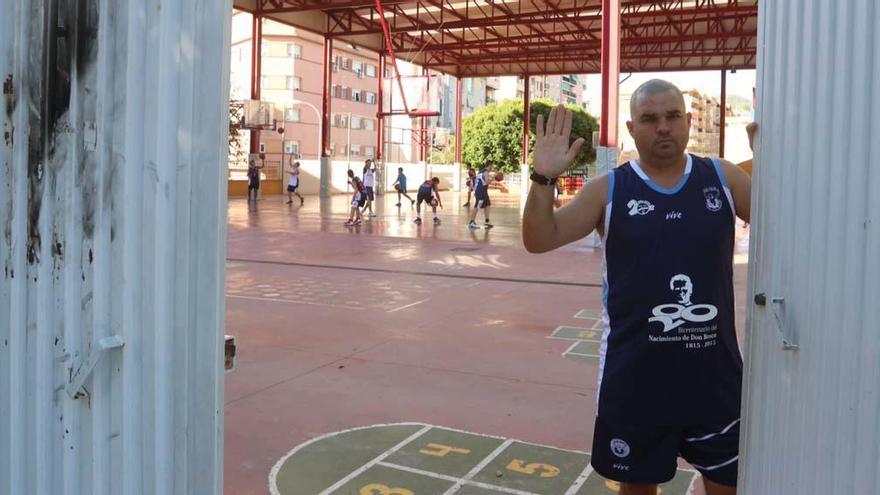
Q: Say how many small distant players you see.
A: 8